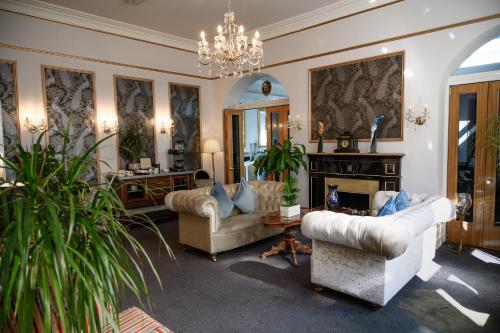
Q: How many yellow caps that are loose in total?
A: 0